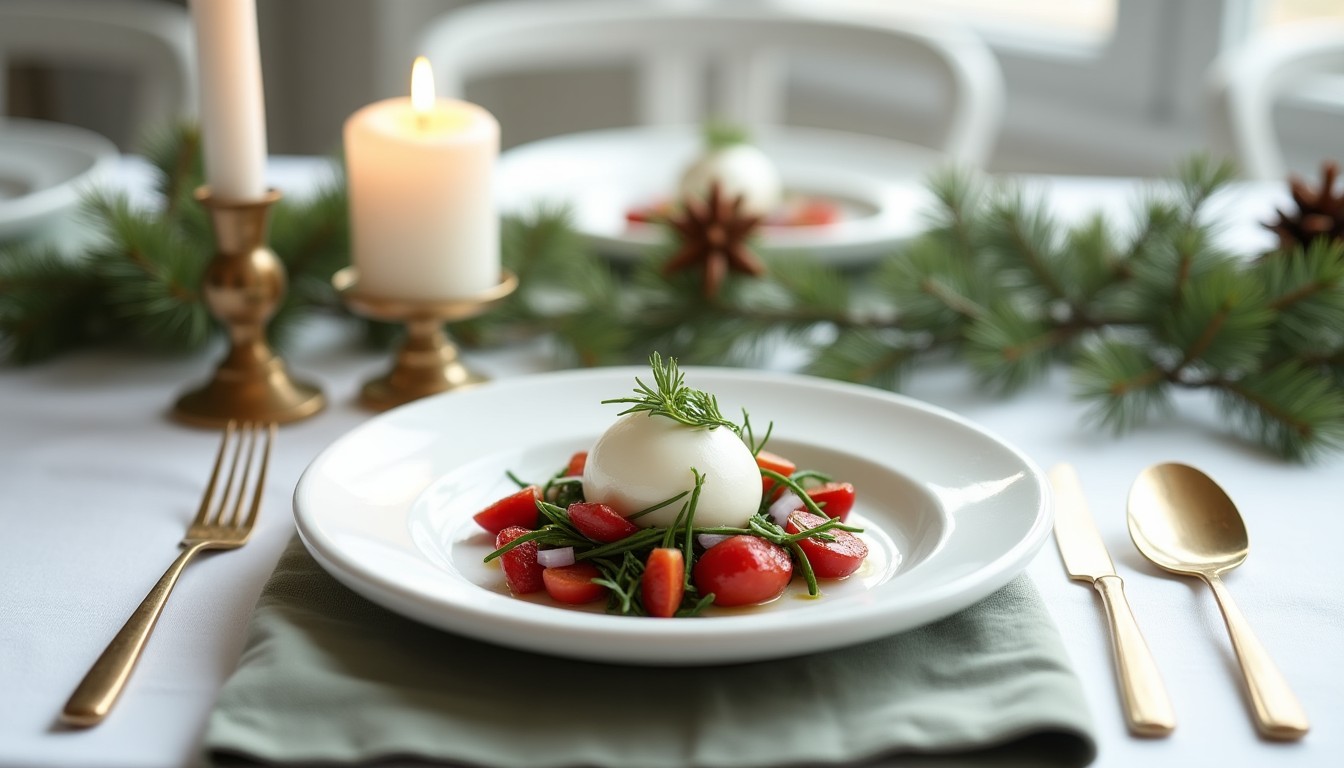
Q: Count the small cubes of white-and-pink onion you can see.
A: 3